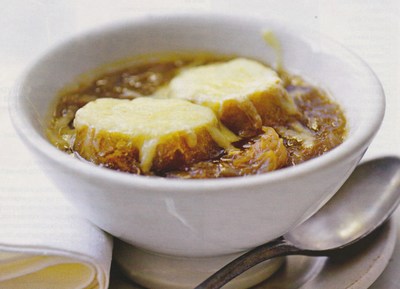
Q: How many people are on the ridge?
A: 0